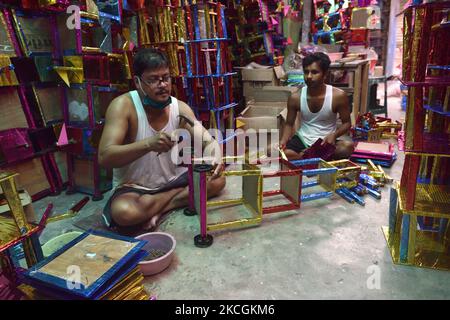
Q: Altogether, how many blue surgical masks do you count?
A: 1